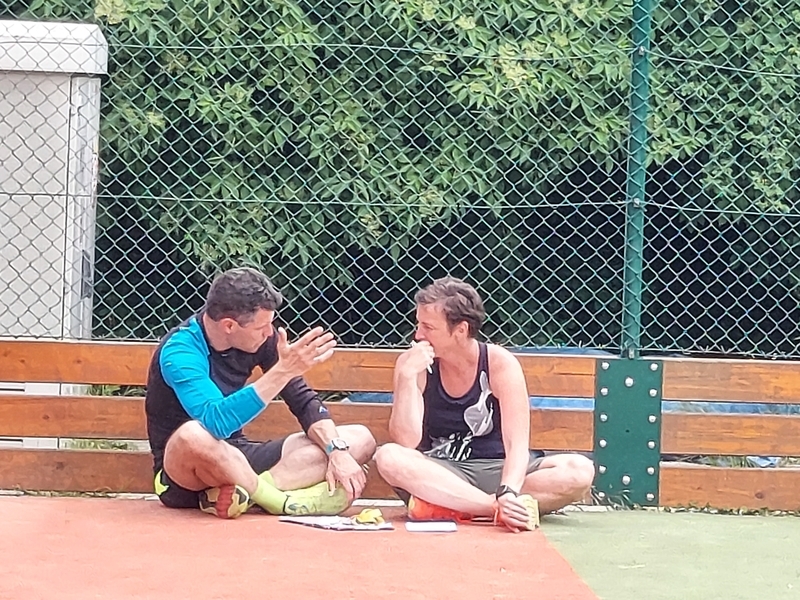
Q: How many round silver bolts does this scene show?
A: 14